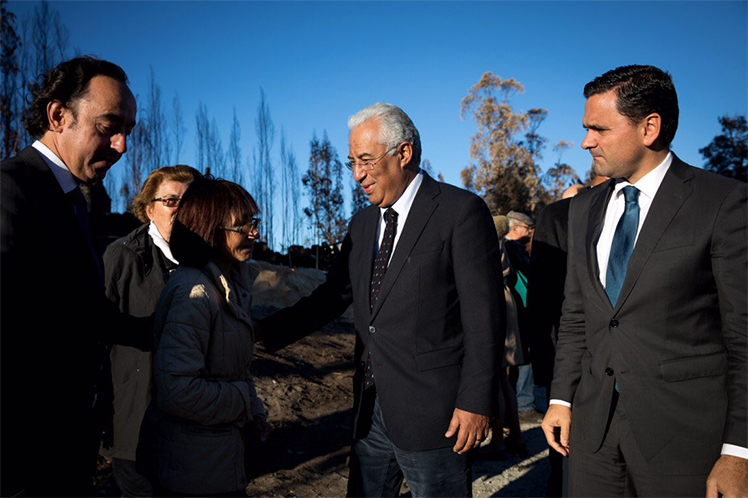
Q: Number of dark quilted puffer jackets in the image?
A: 1